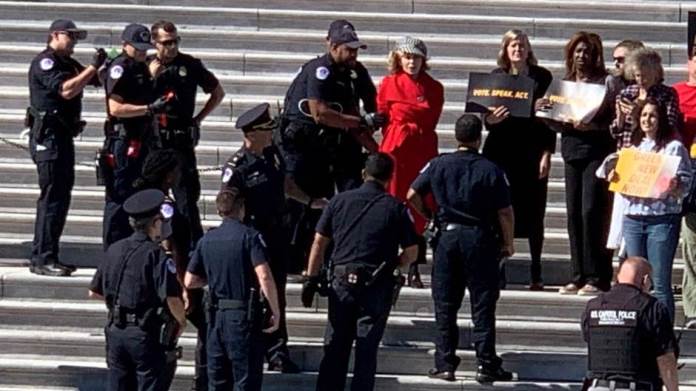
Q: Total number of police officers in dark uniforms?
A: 11